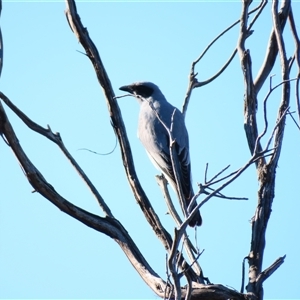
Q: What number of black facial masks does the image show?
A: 1